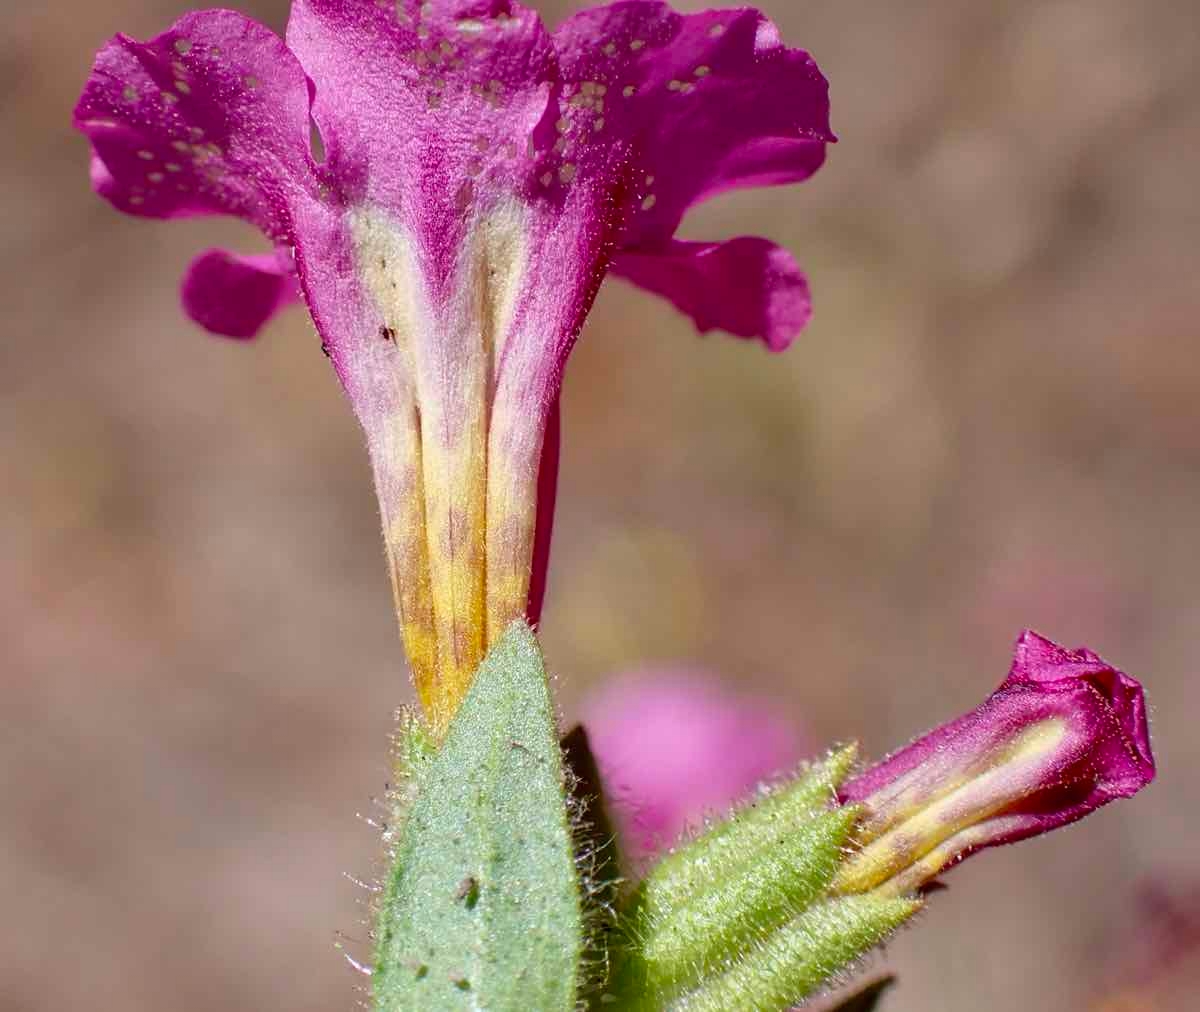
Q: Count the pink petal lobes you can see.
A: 5